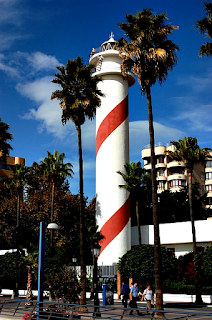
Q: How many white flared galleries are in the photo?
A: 2